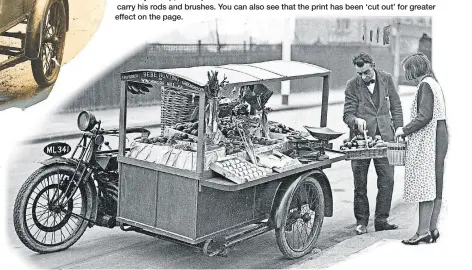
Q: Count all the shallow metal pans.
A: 1